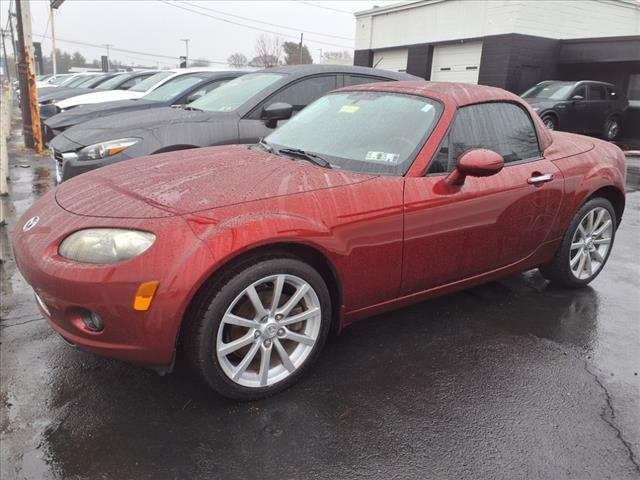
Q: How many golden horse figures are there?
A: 0